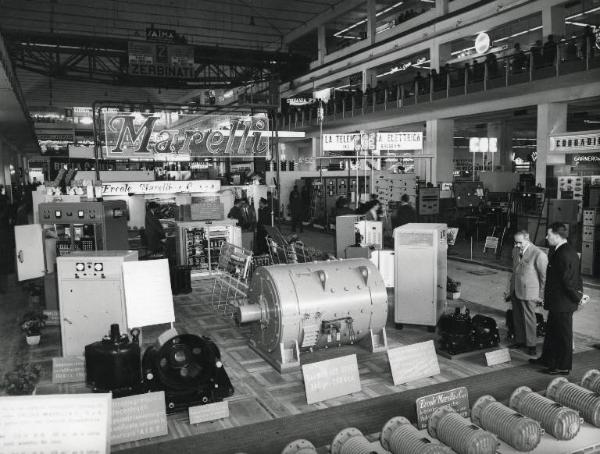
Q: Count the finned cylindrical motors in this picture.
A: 8